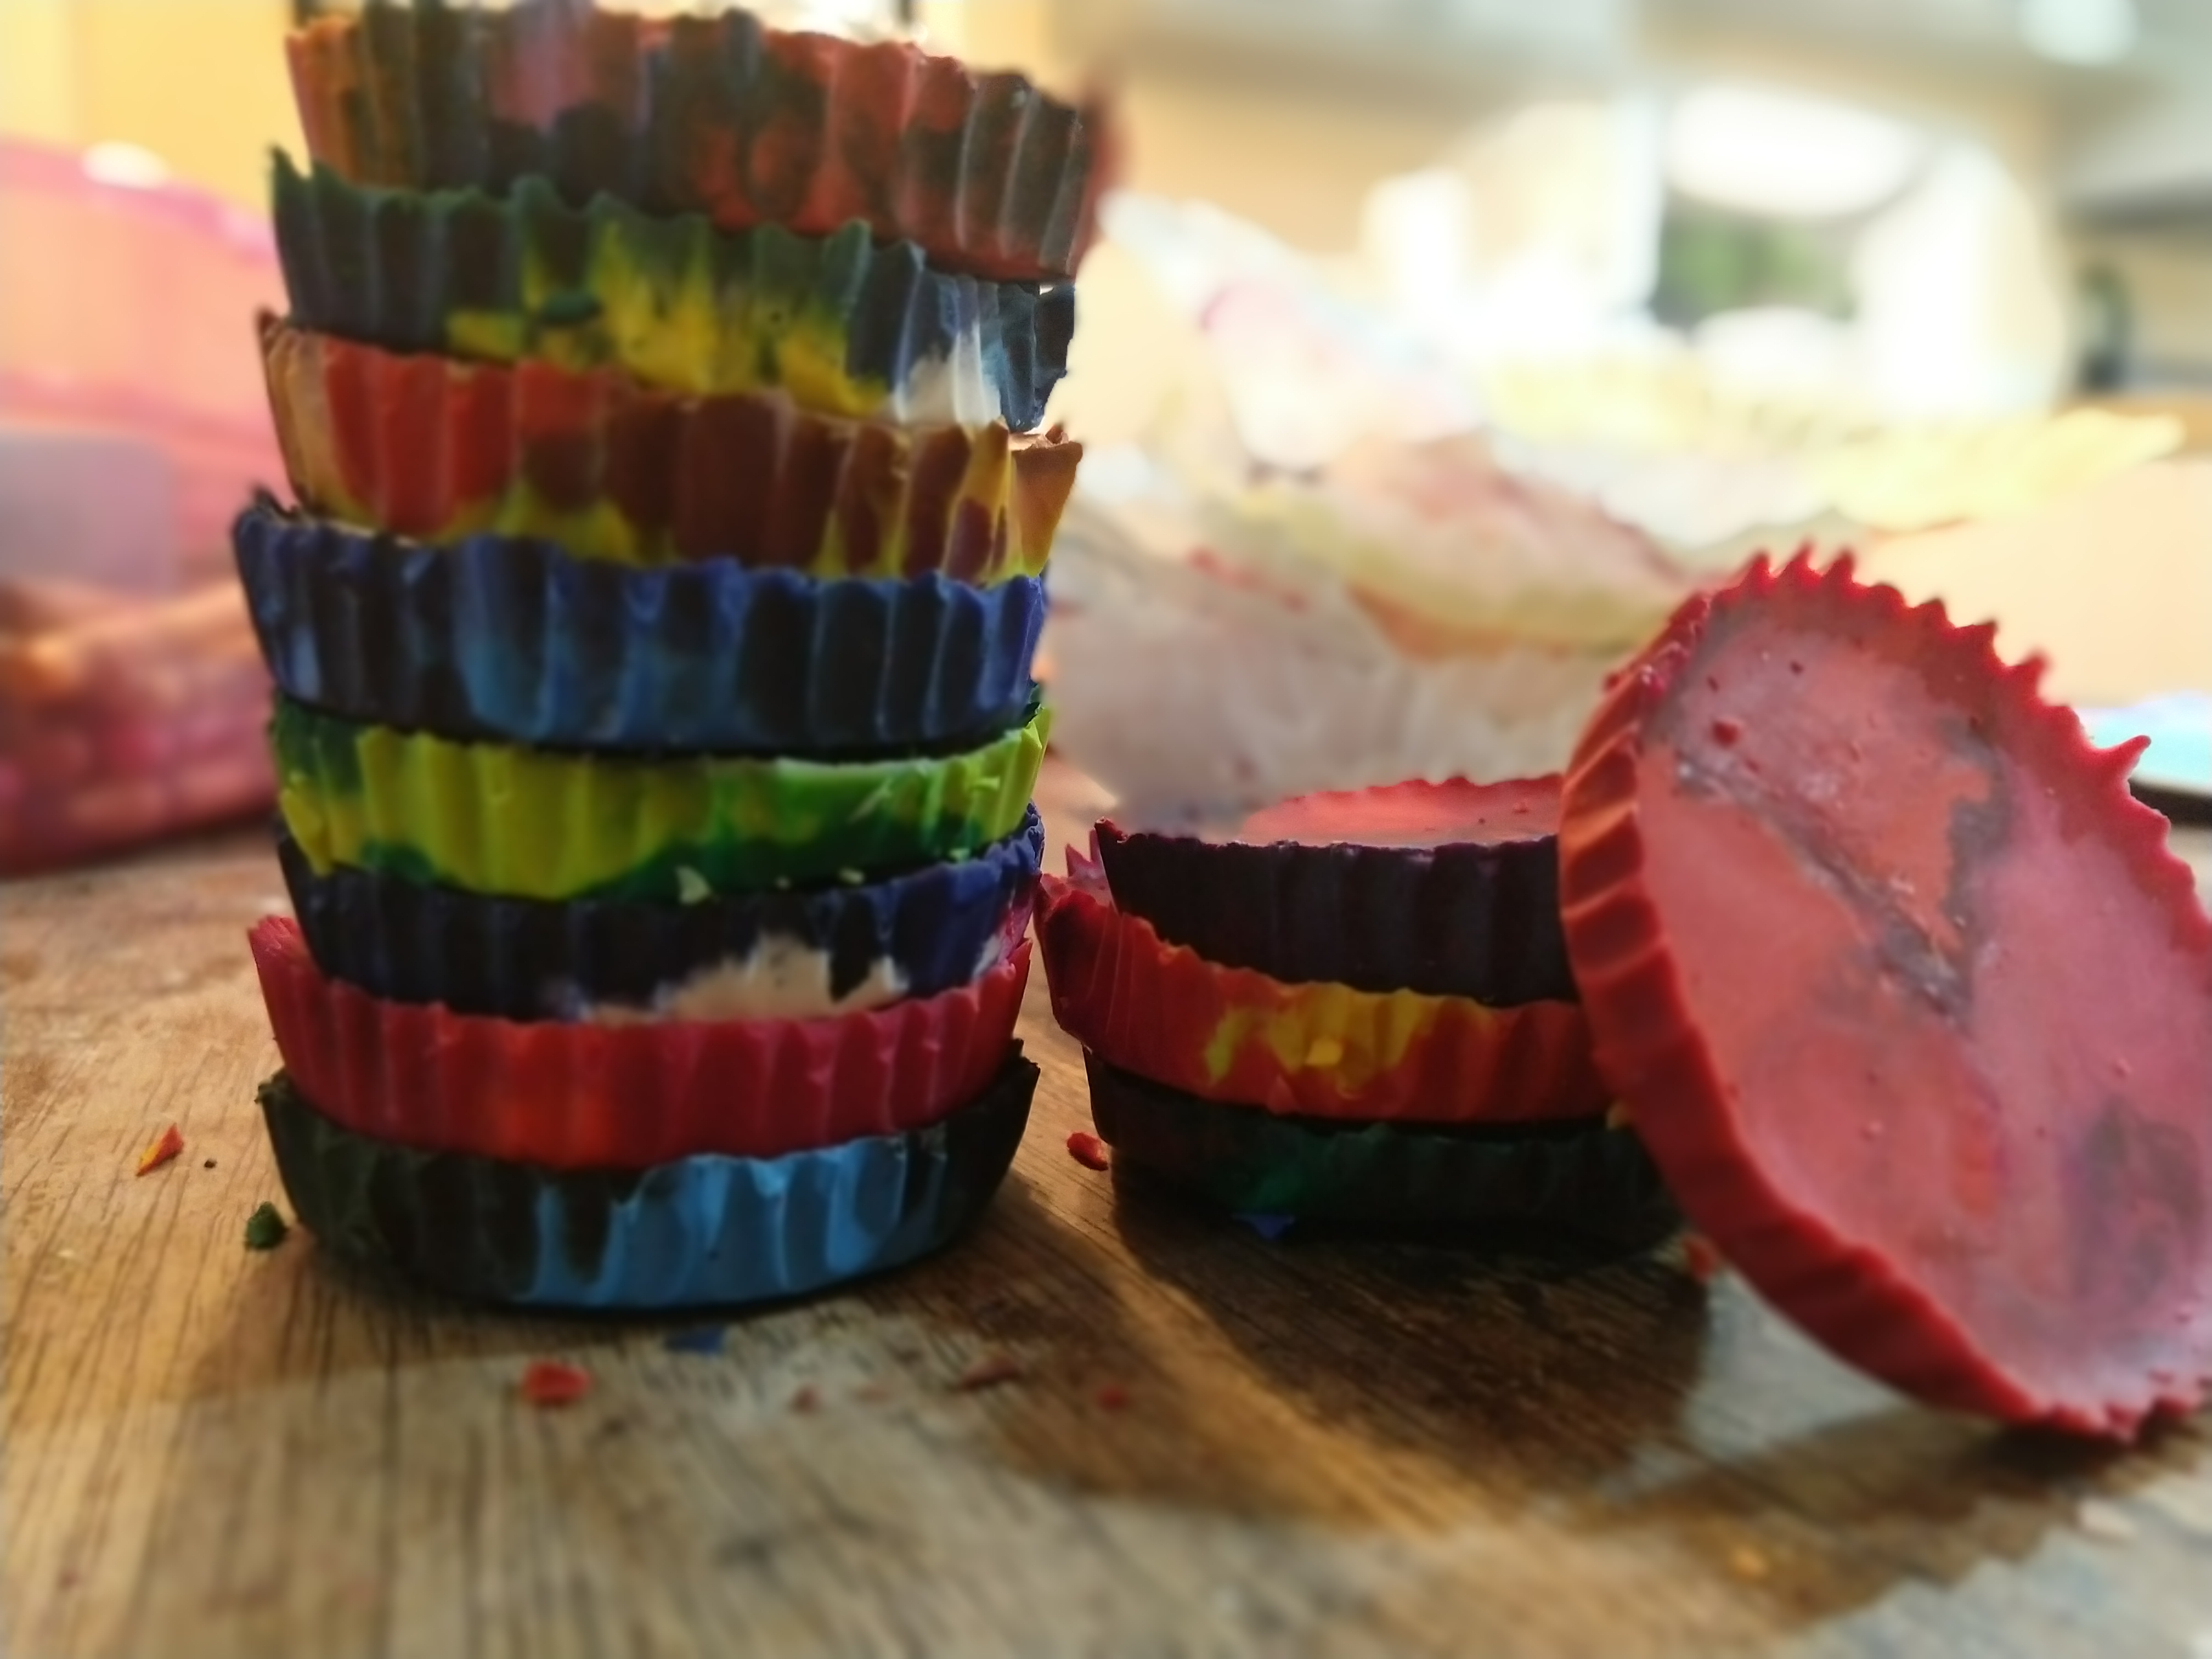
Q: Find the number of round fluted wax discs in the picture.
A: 12